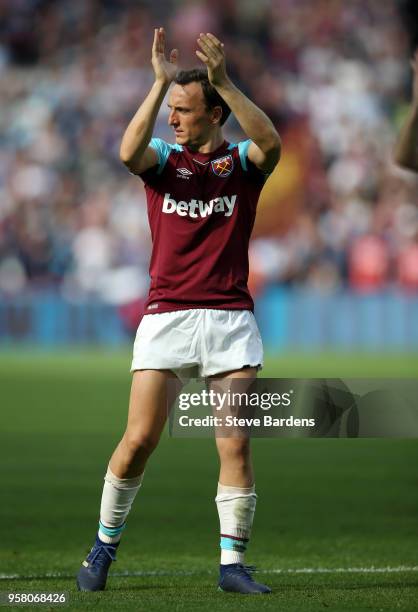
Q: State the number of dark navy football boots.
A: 2